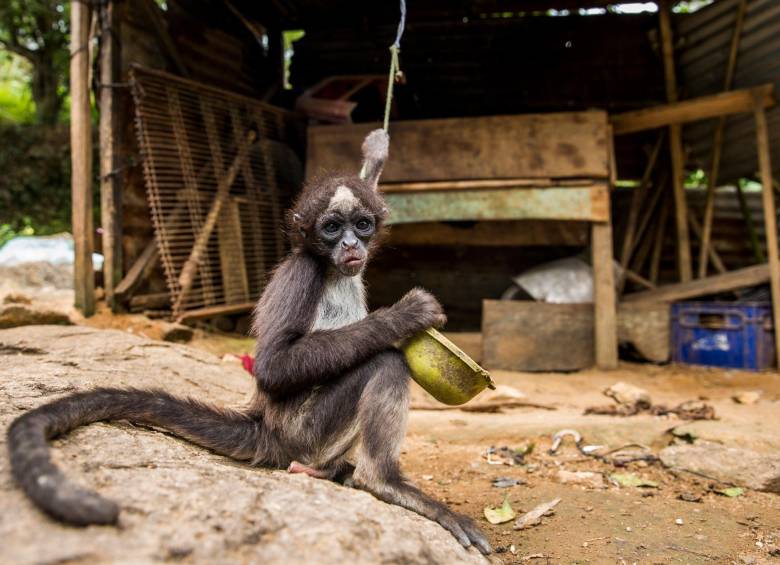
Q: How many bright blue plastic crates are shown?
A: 1